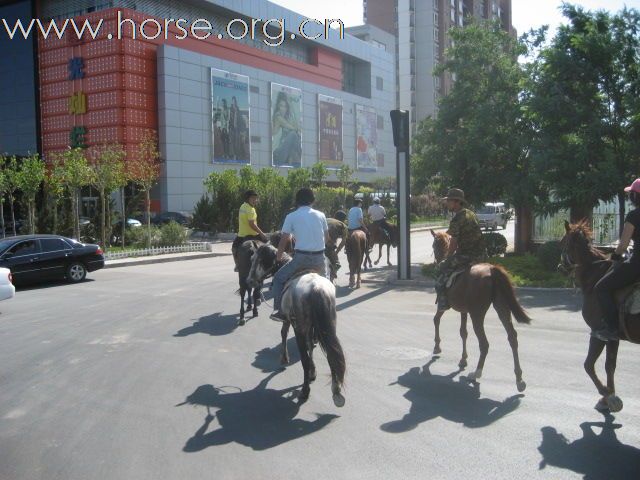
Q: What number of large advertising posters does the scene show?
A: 4